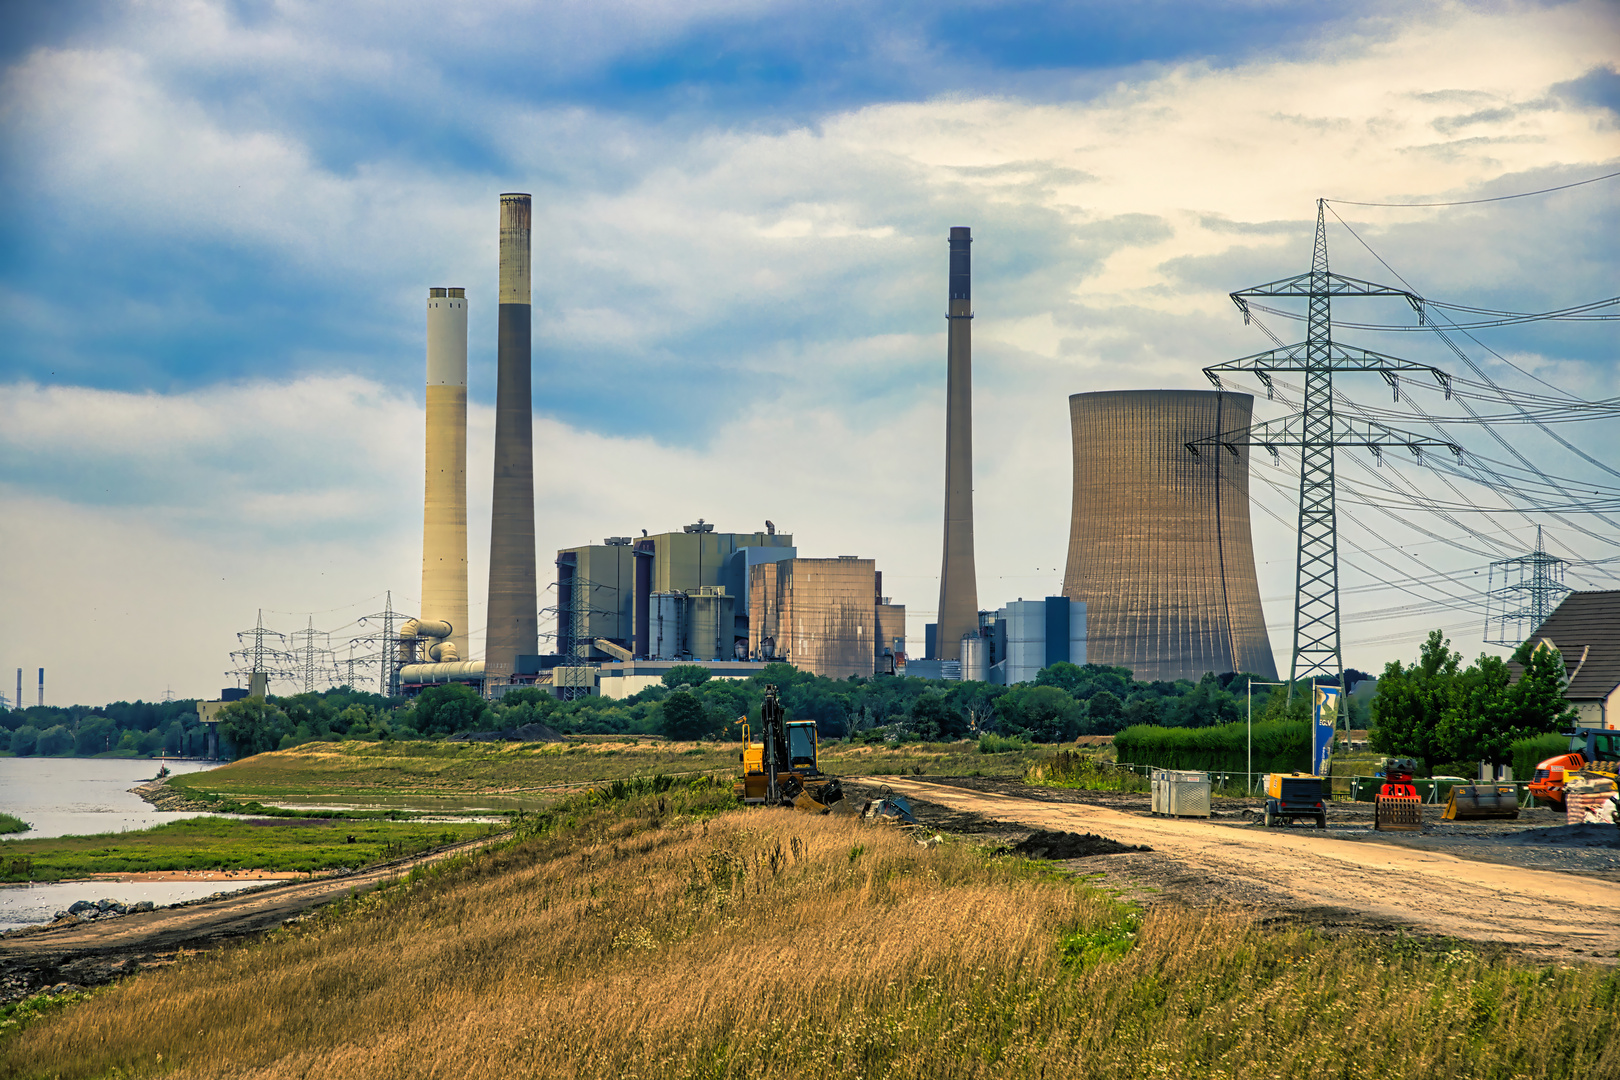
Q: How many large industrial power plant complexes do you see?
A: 1